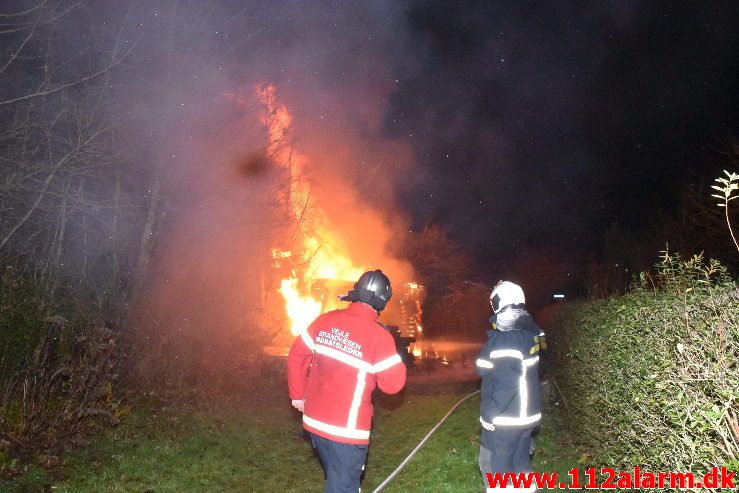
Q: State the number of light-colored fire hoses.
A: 1